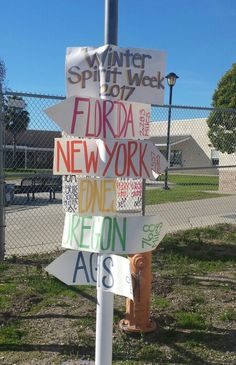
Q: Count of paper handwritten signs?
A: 6